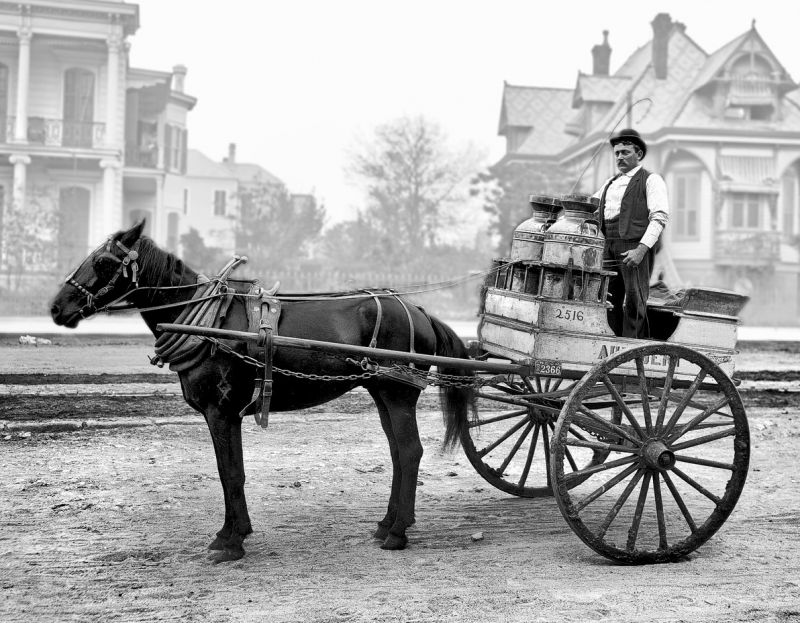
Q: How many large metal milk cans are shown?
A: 2